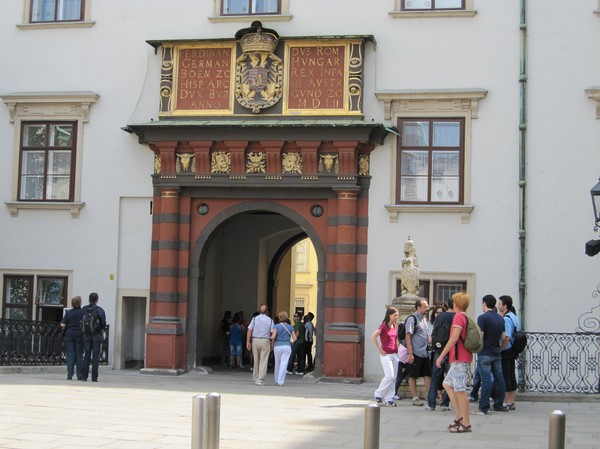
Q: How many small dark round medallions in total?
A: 2